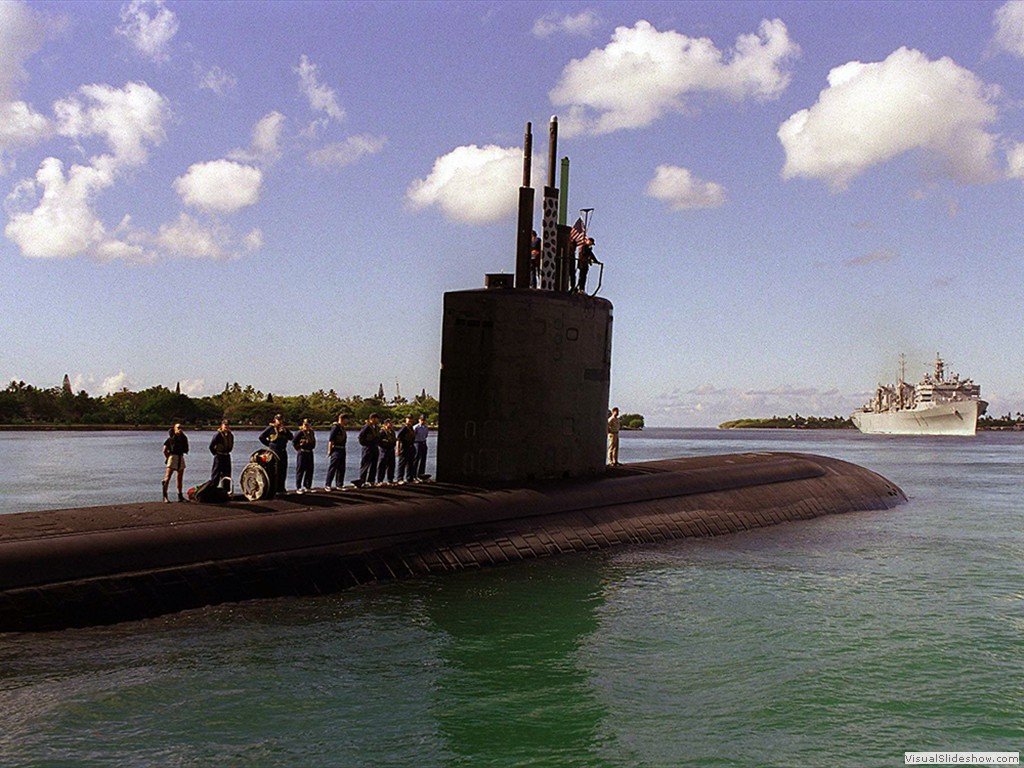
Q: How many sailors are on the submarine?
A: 13